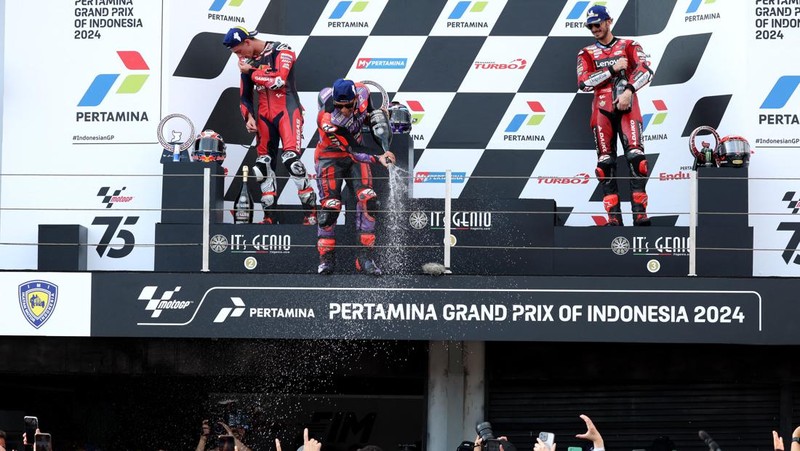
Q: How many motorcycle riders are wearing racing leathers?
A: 3